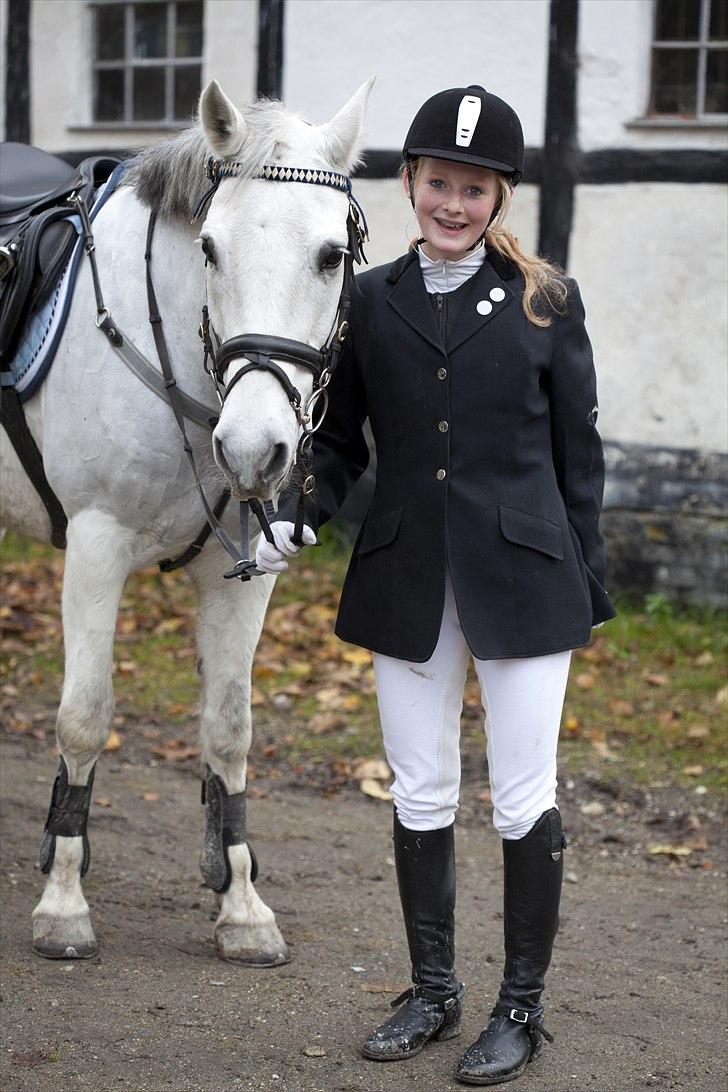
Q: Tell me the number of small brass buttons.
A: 3